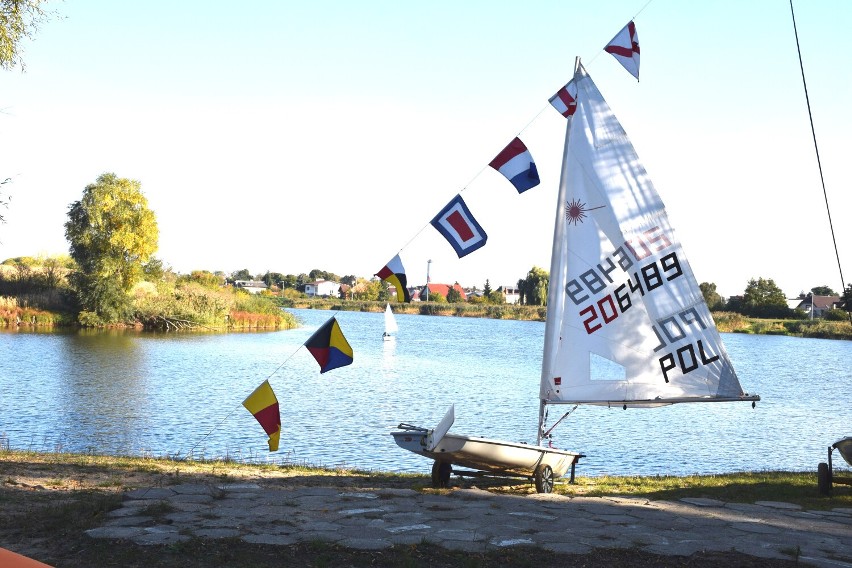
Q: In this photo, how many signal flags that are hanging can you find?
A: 7